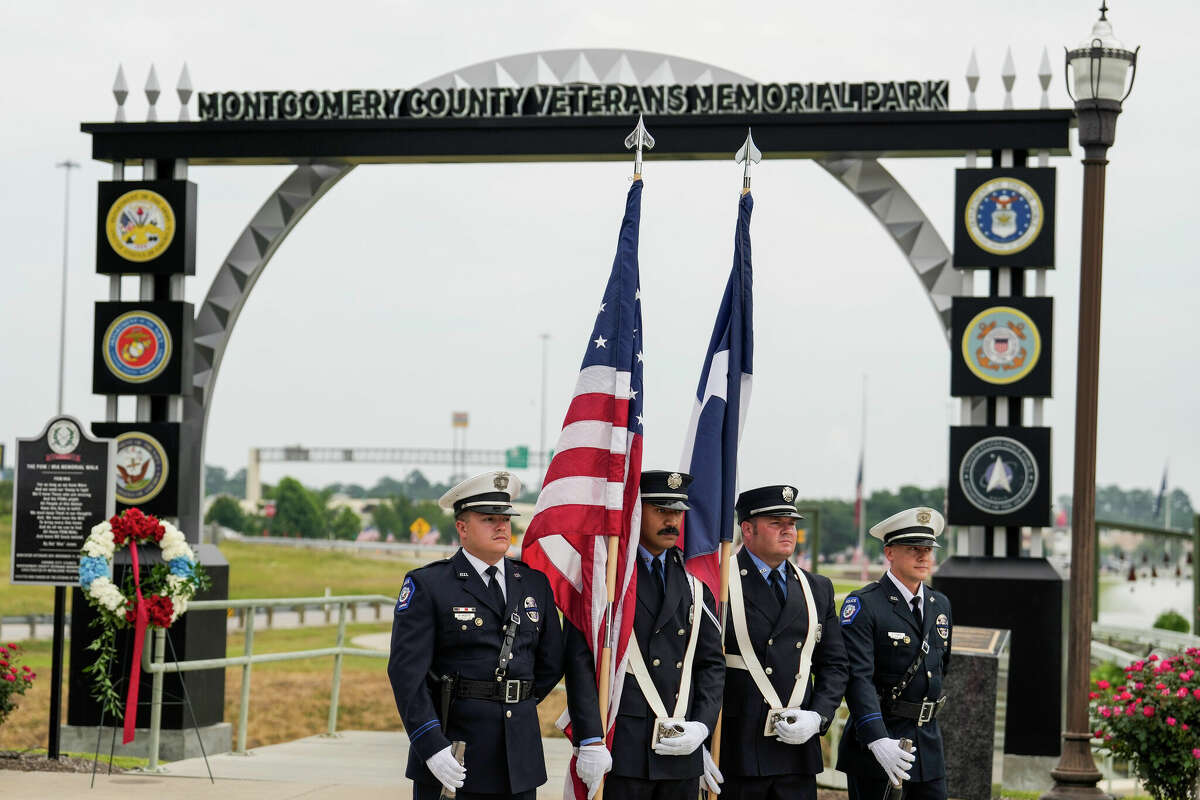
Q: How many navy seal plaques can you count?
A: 1